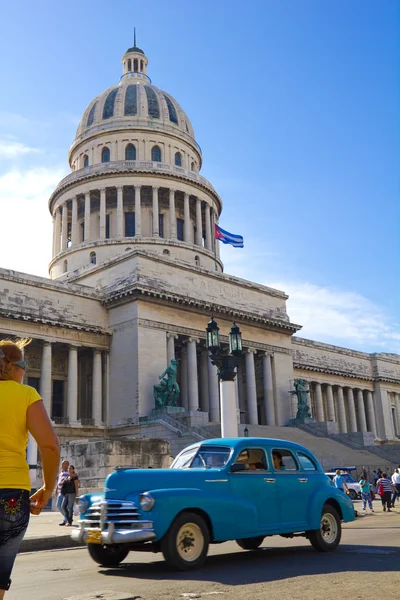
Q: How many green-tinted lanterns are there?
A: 2